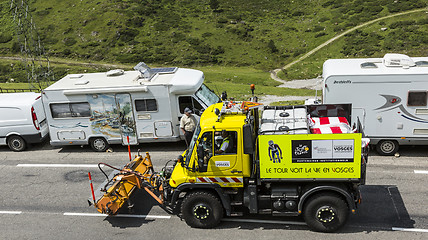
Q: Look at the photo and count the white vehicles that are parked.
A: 3